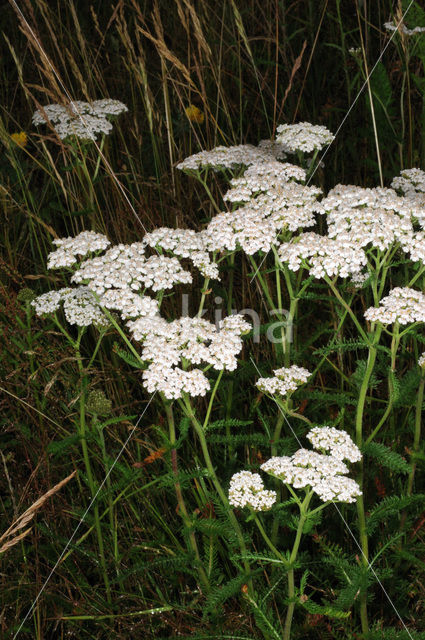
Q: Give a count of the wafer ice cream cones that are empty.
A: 0